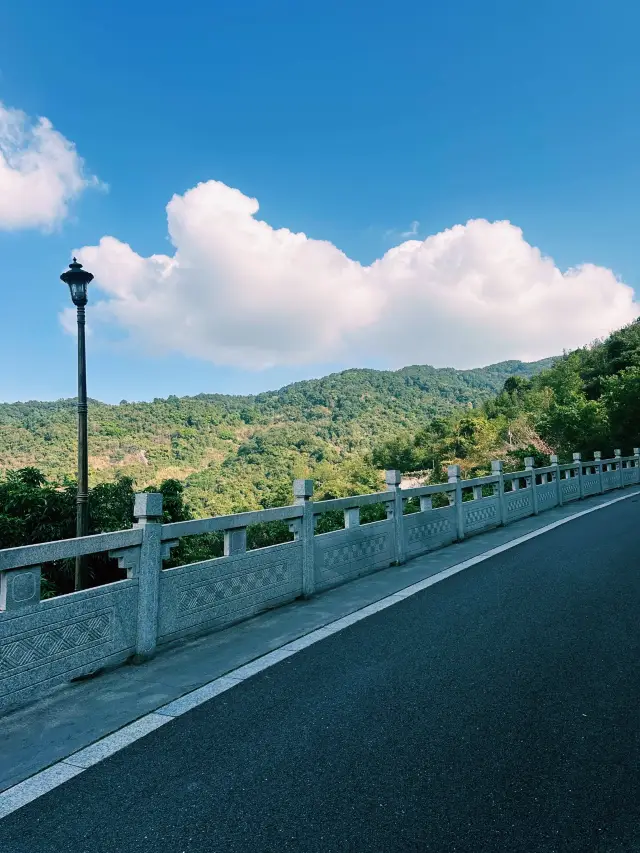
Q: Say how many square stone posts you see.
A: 11